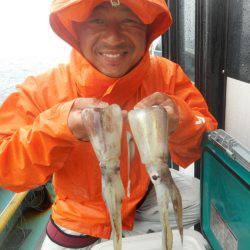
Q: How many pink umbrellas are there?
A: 0